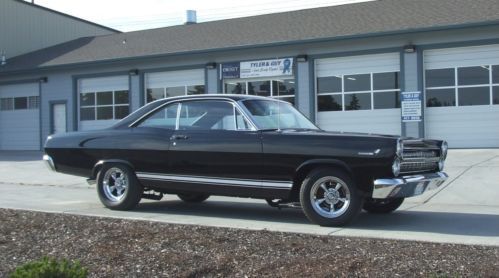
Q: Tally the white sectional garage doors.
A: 6